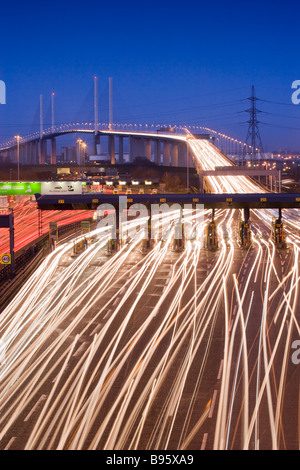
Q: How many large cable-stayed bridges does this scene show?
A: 1